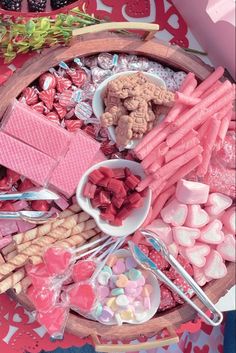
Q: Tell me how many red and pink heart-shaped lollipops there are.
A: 6